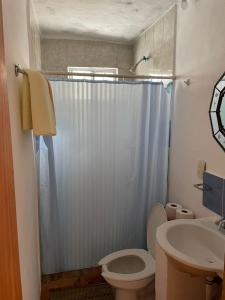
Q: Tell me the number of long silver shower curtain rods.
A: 1